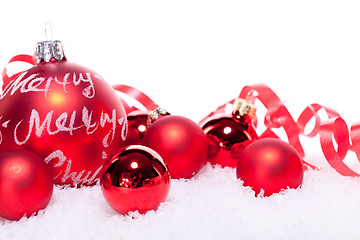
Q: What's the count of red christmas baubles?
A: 7